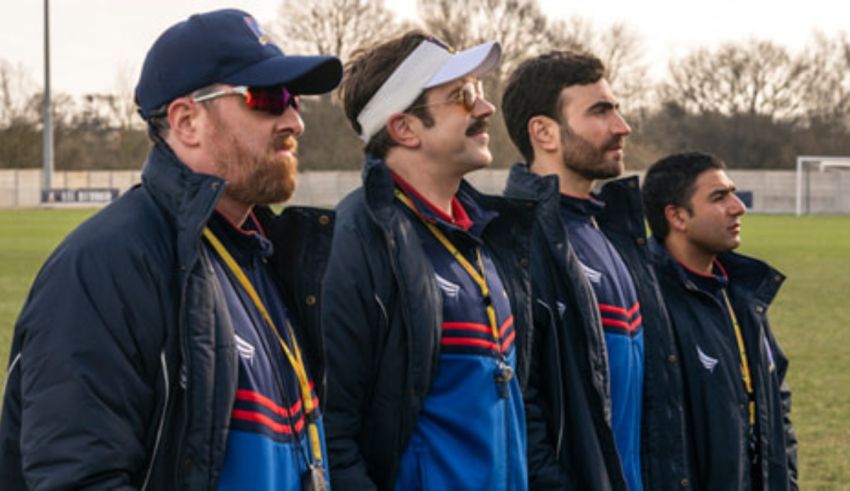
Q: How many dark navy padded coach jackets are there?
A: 4